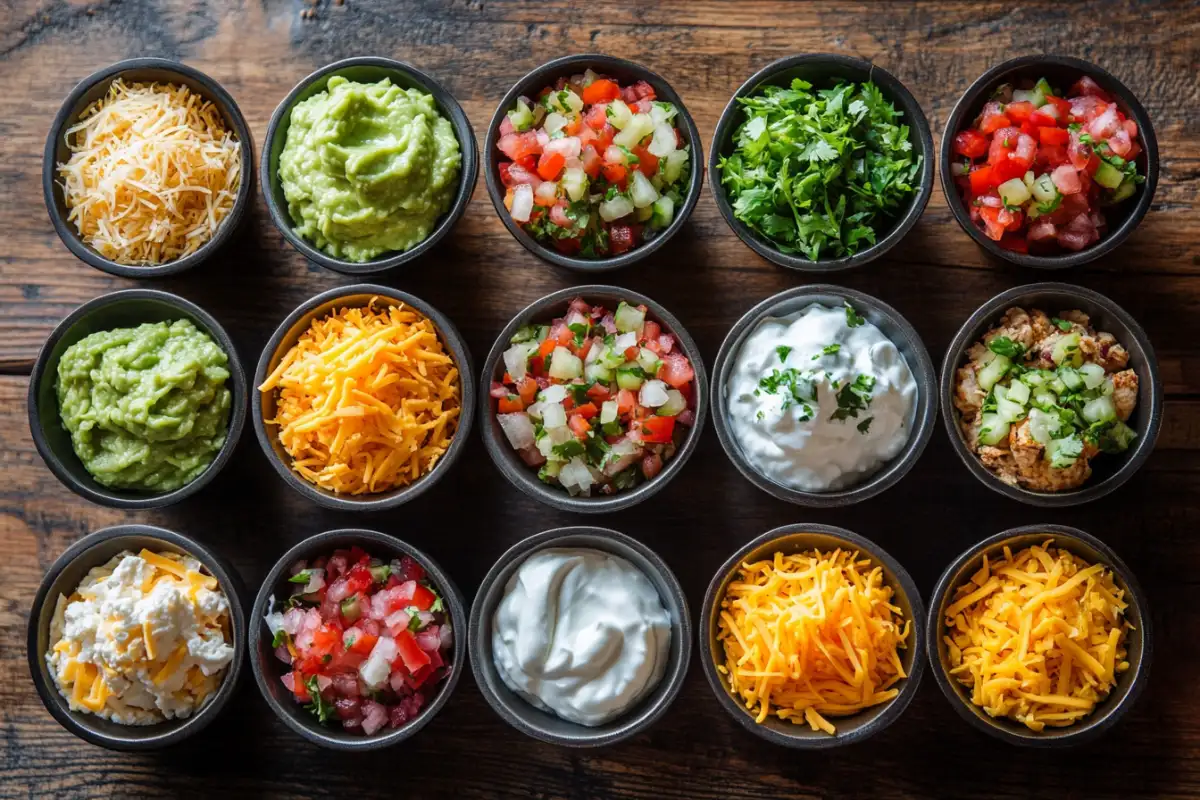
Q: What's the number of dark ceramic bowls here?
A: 15